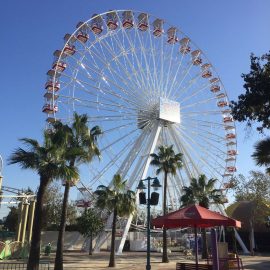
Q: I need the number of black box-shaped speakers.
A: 2